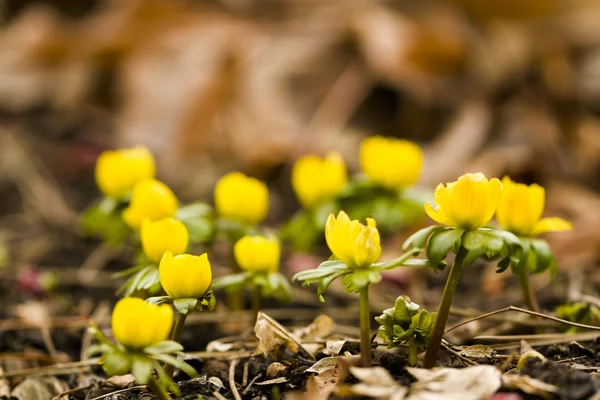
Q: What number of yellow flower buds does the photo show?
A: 12